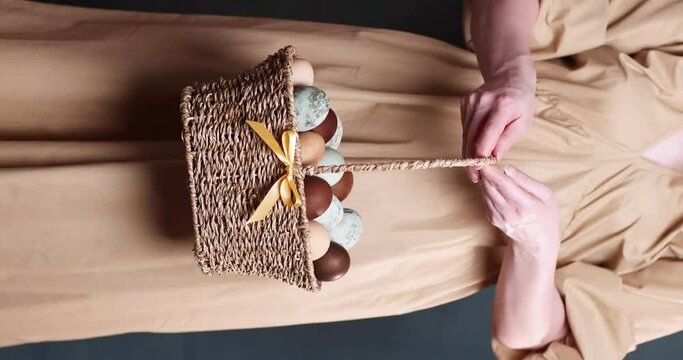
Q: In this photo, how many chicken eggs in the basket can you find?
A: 12